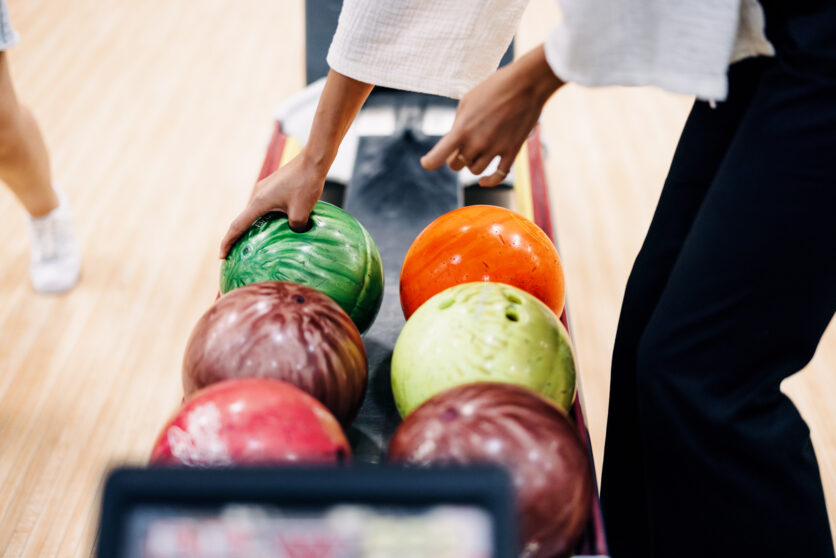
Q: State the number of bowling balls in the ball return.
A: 6